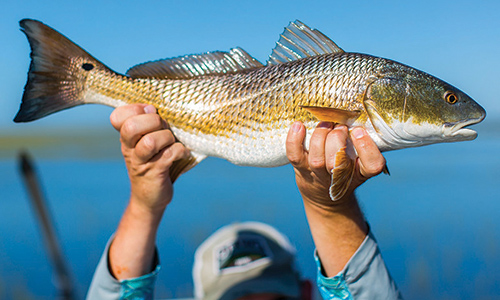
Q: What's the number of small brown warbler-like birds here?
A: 0